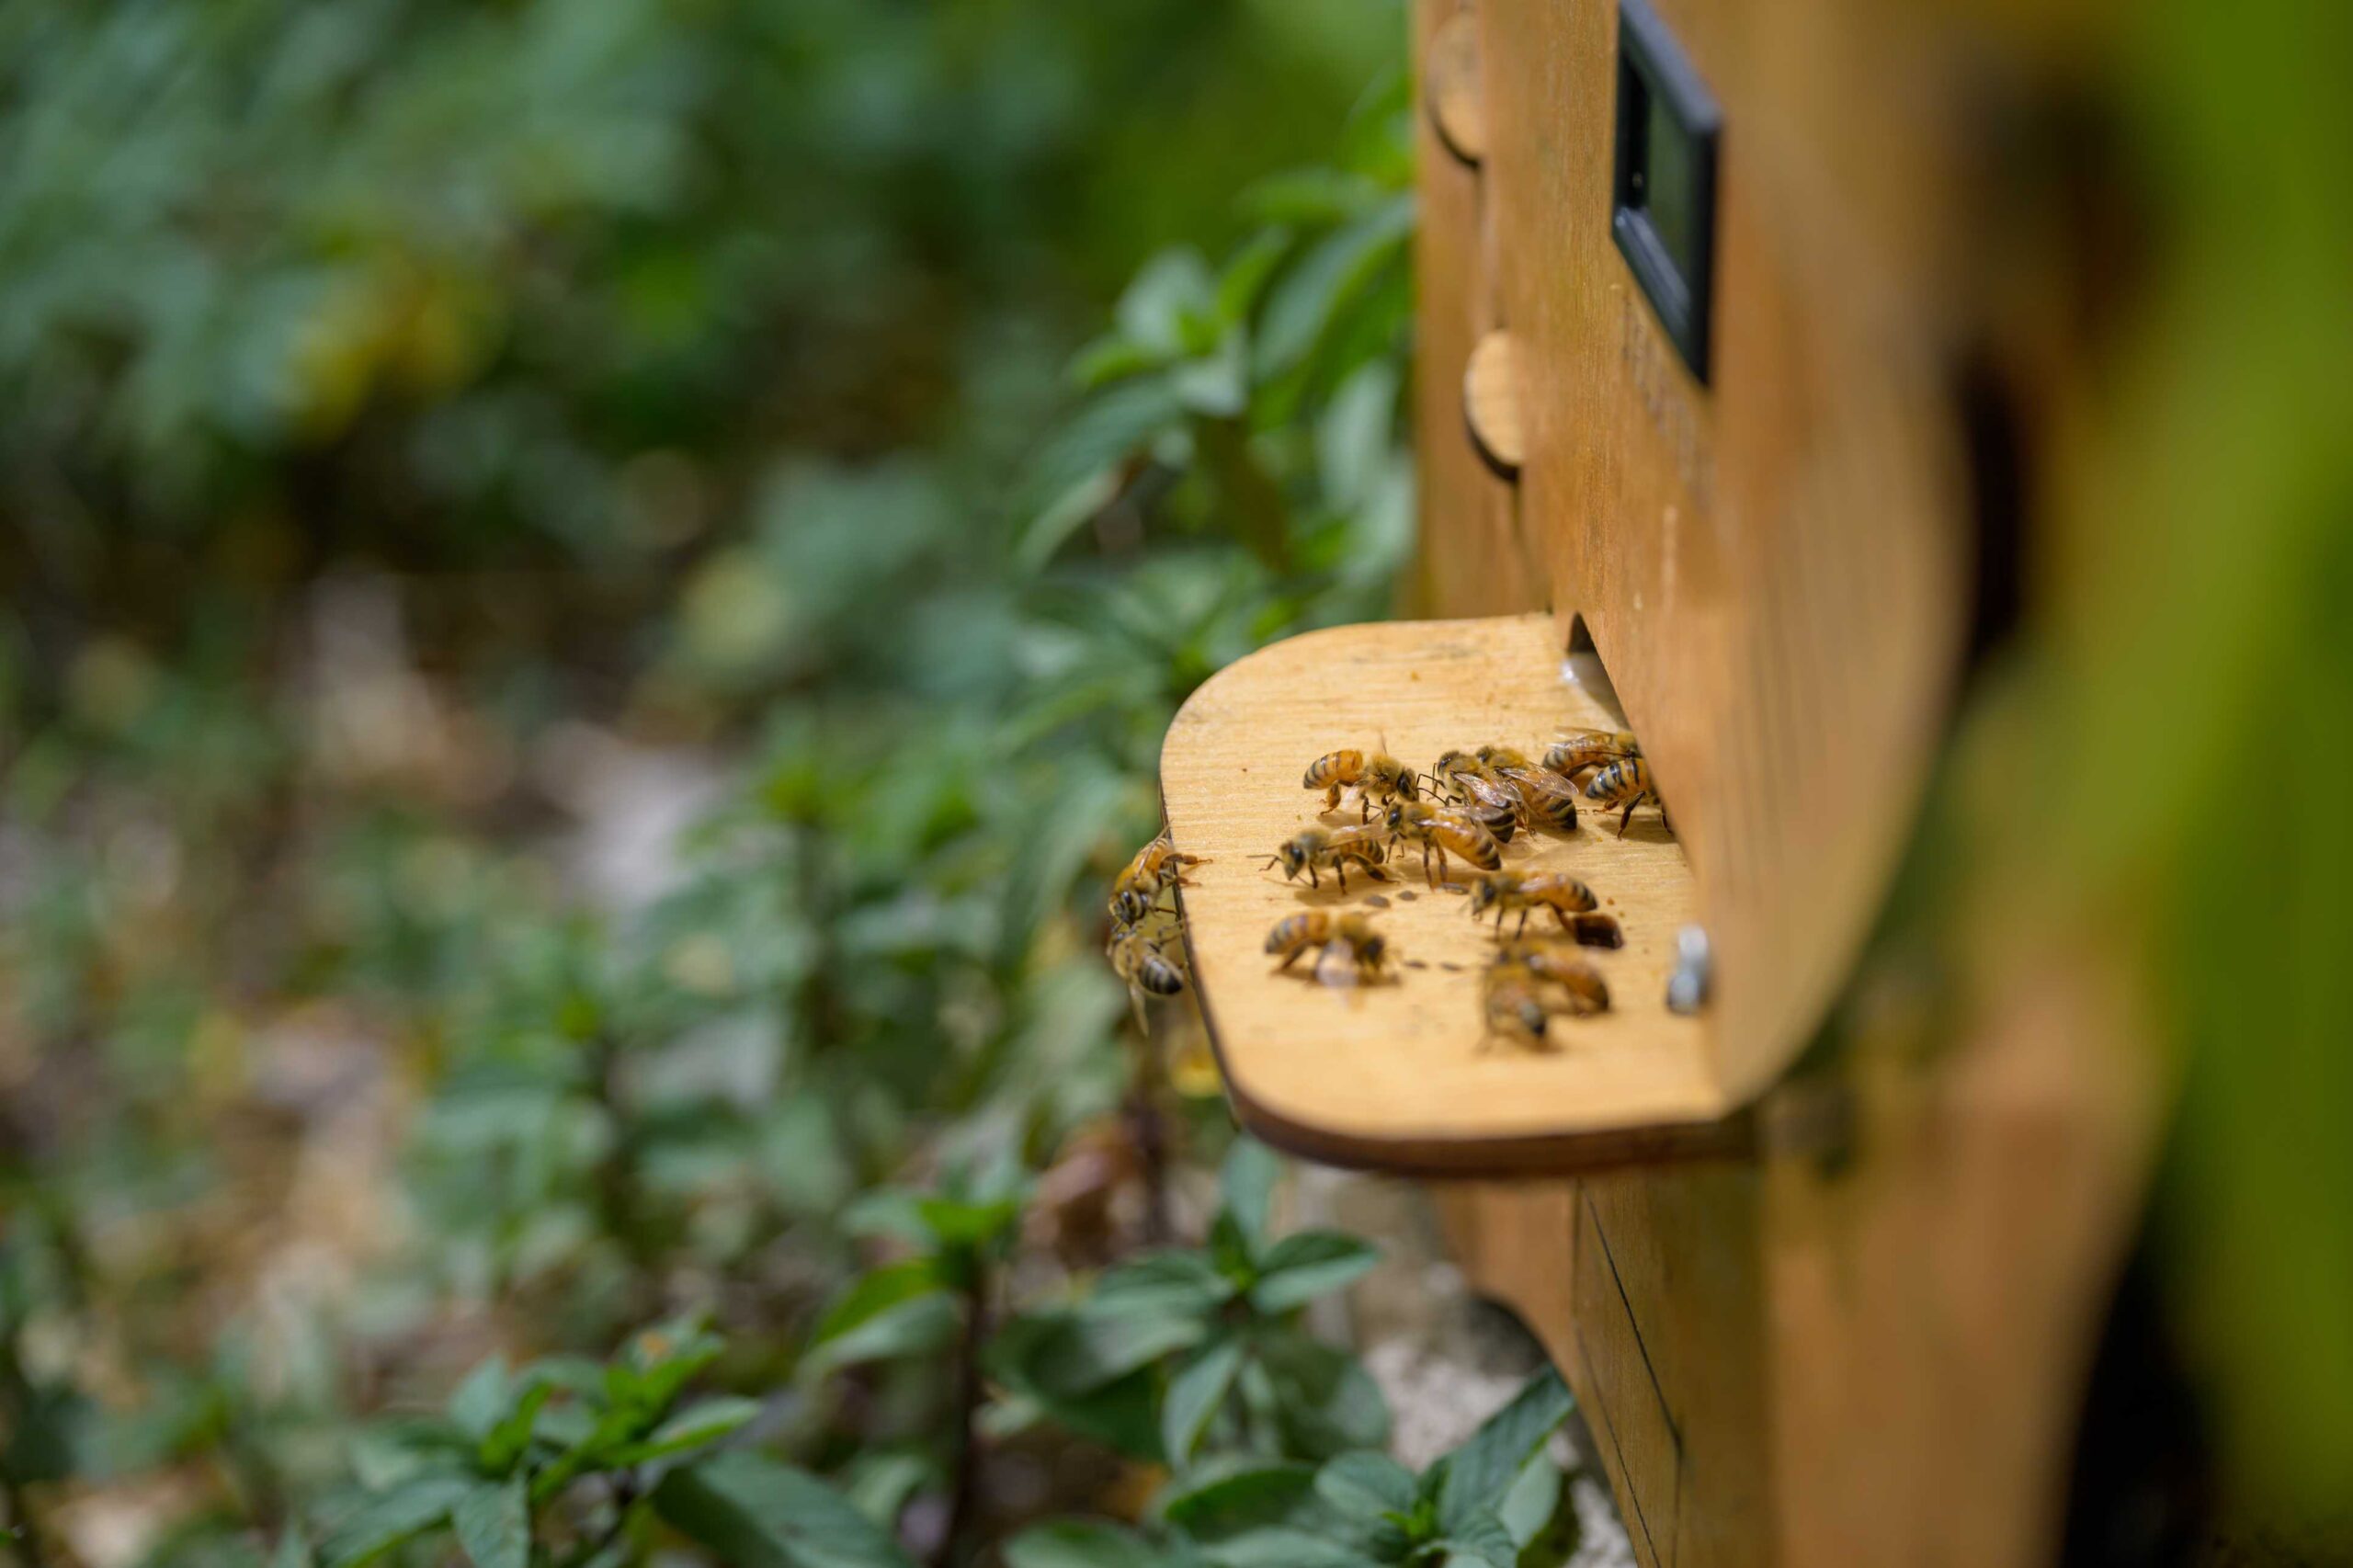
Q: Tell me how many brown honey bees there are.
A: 13